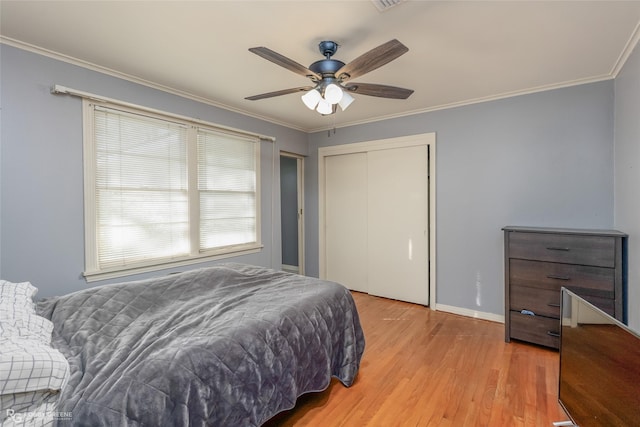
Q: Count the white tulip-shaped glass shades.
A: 4